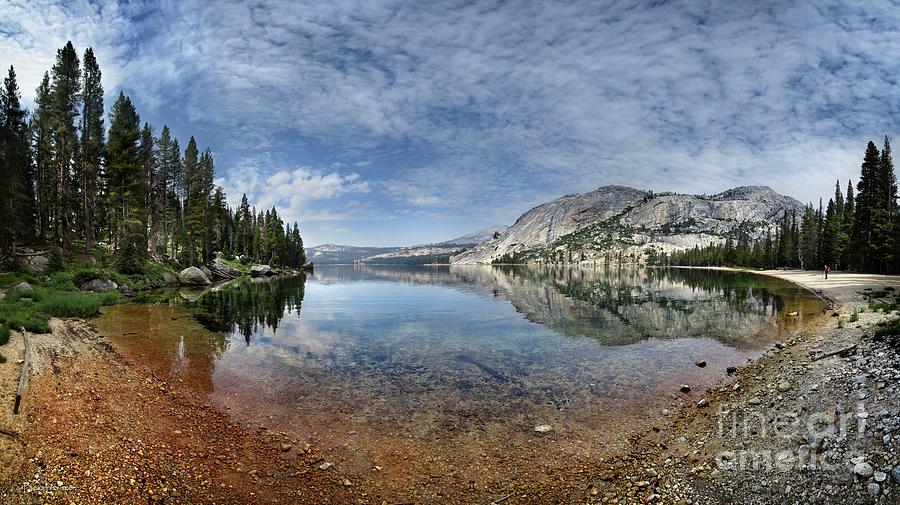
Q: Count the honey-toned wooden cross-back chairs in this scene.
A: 0